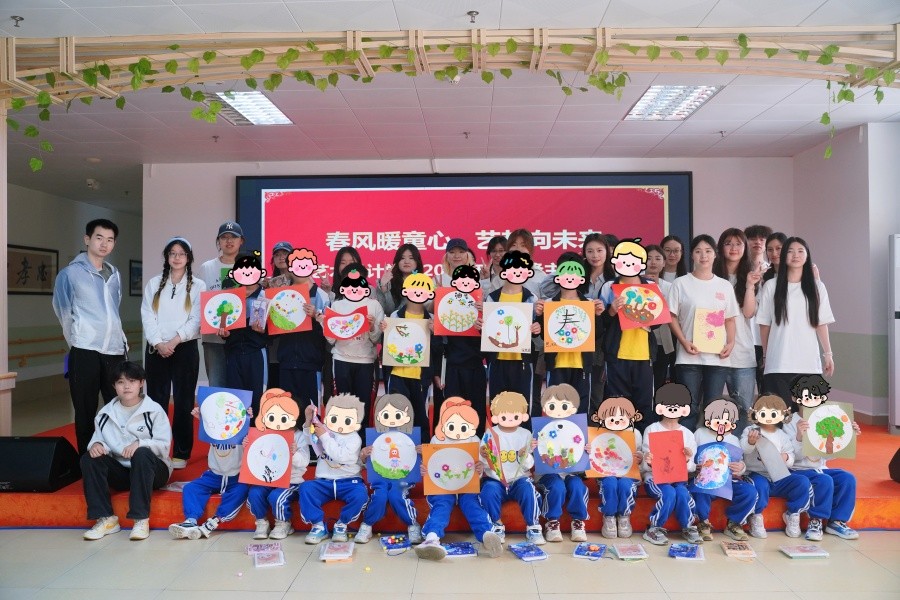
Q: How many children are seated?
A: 12